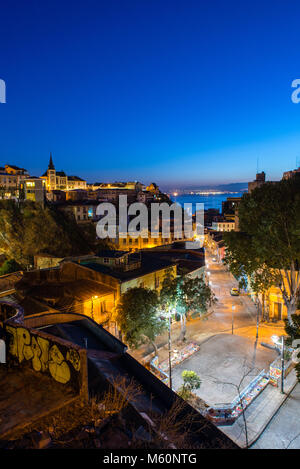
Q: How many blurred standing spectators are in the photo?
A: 0